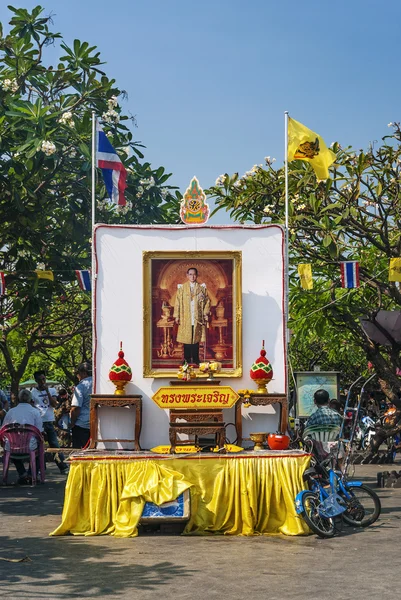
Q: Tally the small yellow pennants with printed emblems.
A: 3